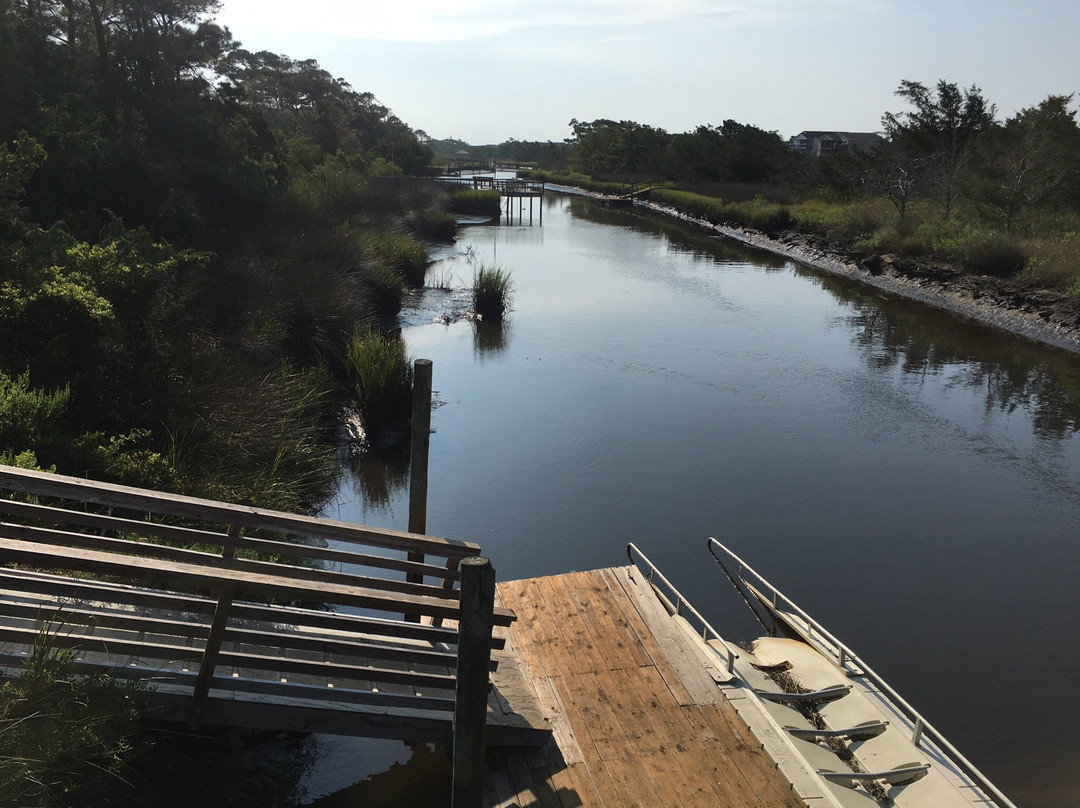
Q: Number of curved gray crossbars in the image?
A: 3